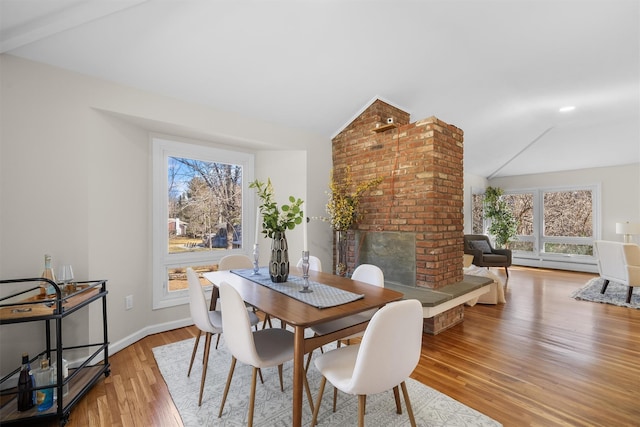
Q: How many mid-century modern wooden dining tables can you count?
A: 1